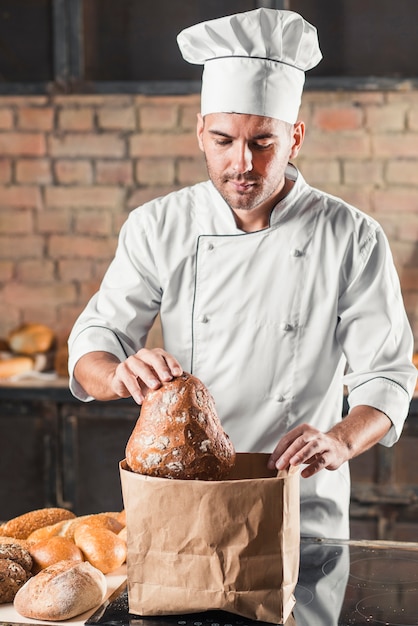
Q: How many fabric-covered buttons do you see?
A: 5